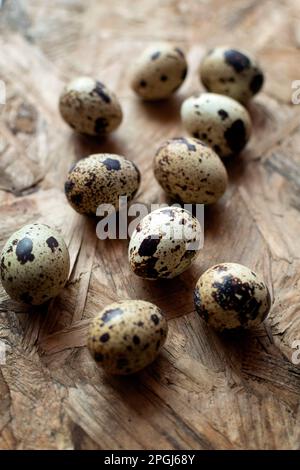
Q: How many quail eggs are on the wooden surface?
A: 10